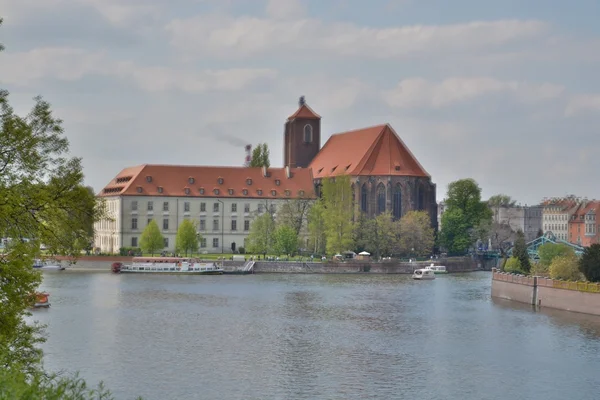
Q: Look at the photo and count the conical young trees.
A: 2